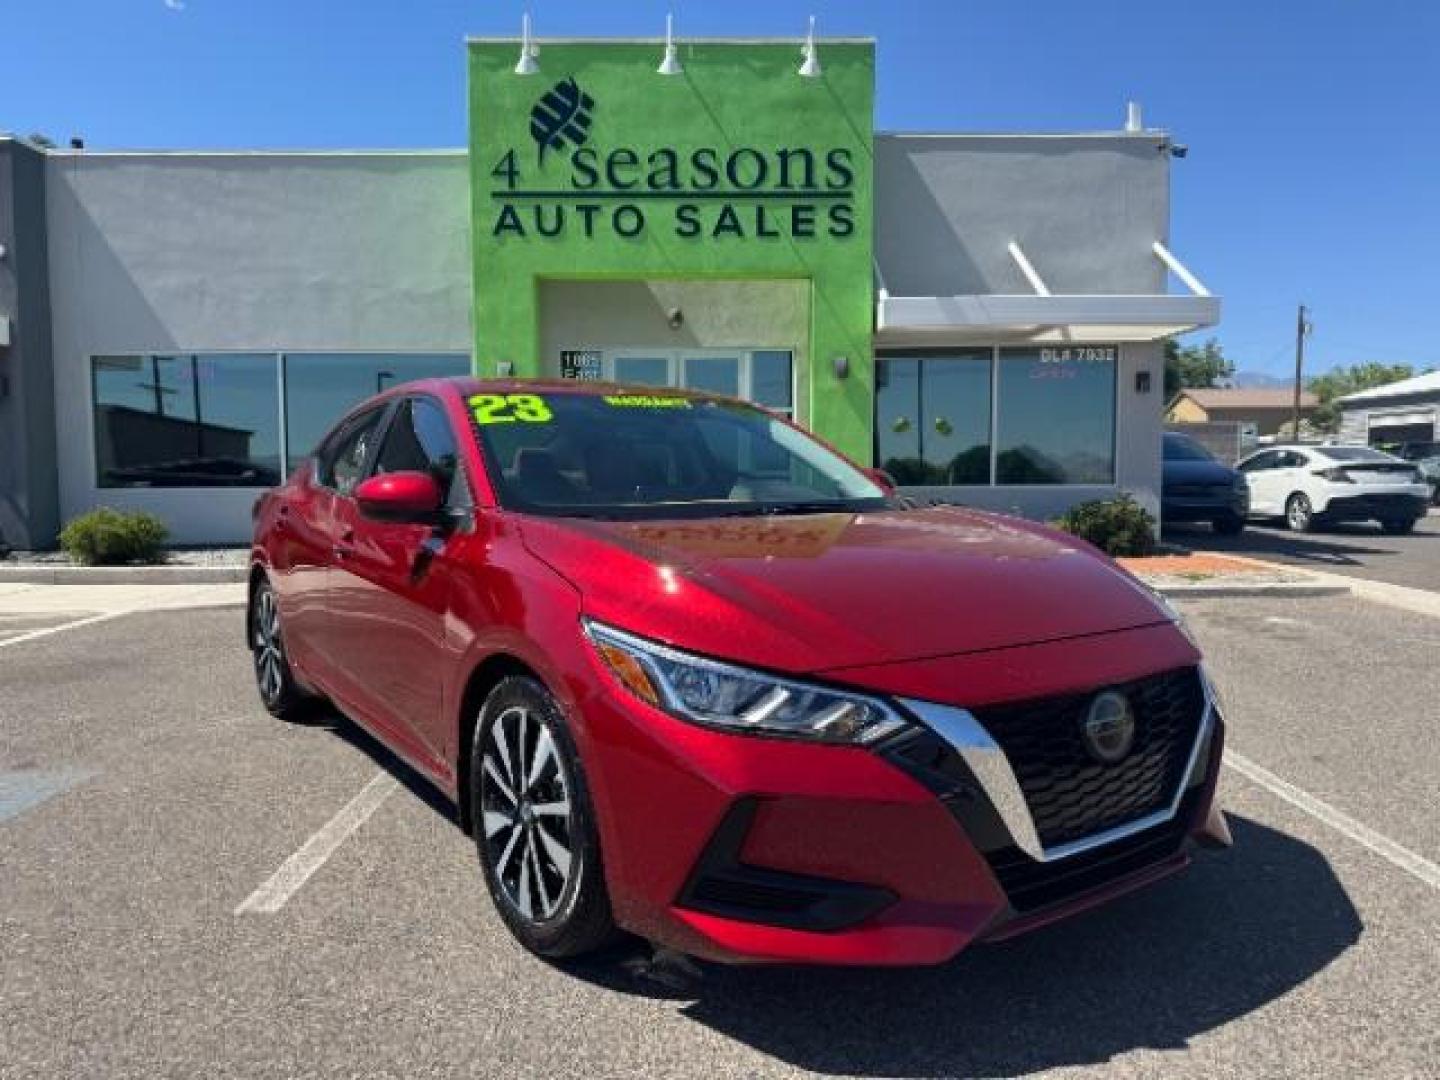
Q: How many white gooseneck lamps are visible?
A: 3